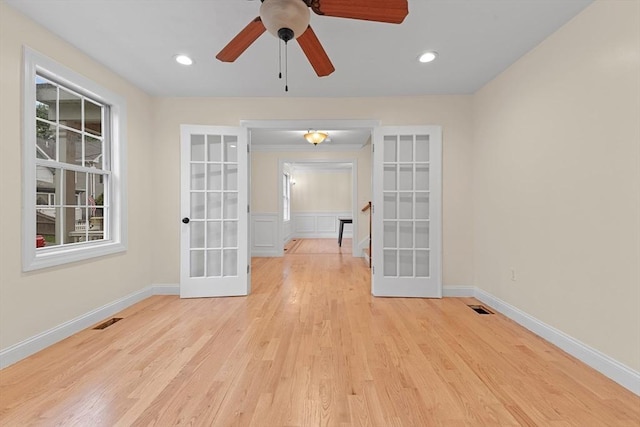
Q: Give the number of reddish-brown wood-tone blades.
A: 3